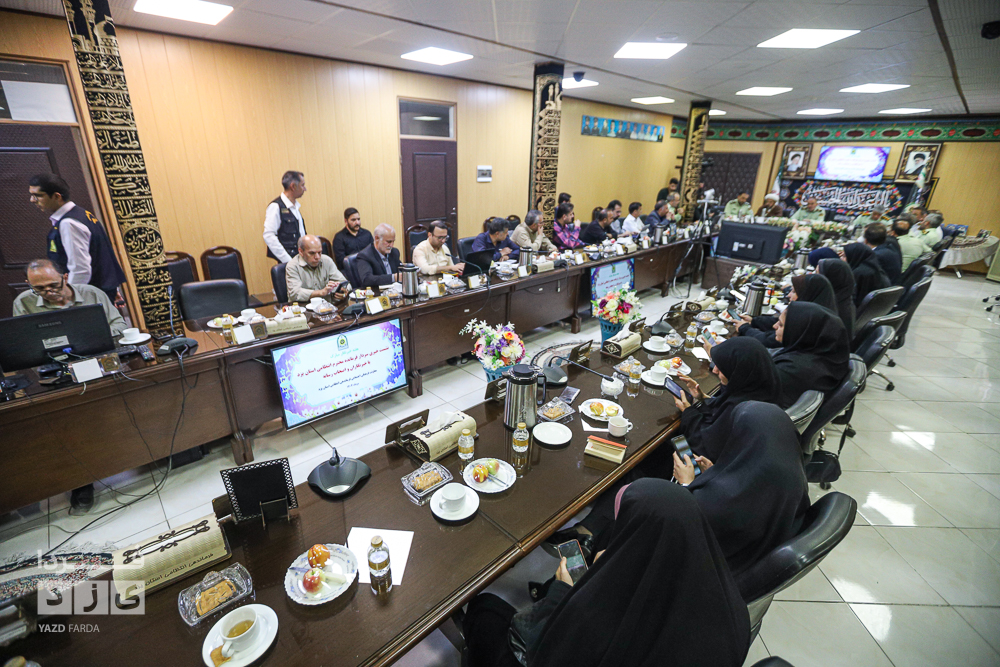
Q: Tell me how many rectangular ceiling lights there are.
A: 11